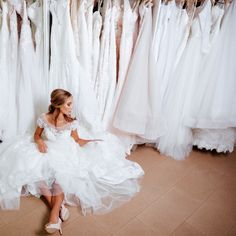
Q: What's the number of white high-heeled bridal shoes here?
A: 2